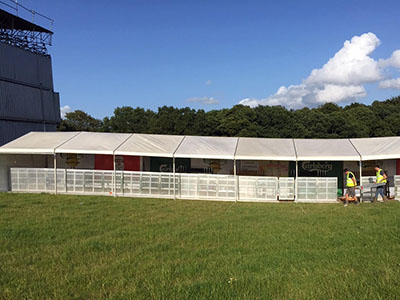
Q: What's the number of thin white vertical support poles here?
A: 6